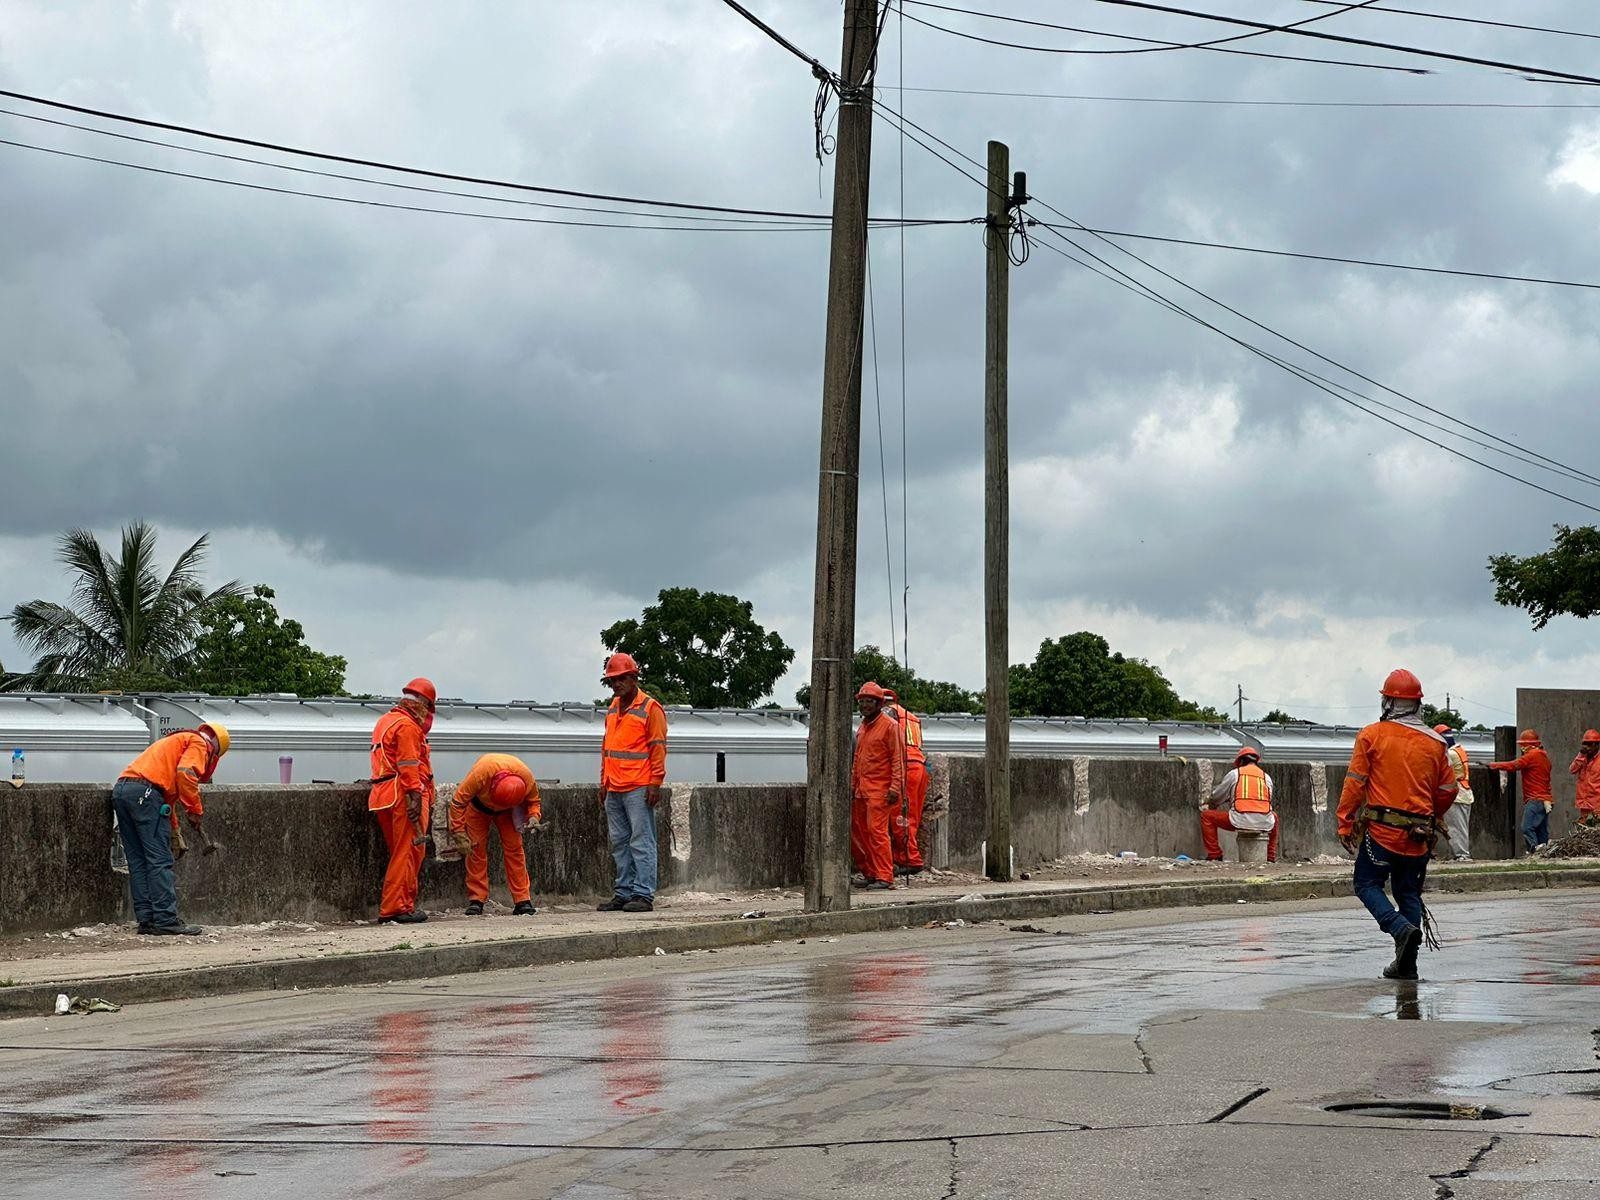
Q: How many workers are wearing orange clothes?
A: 11